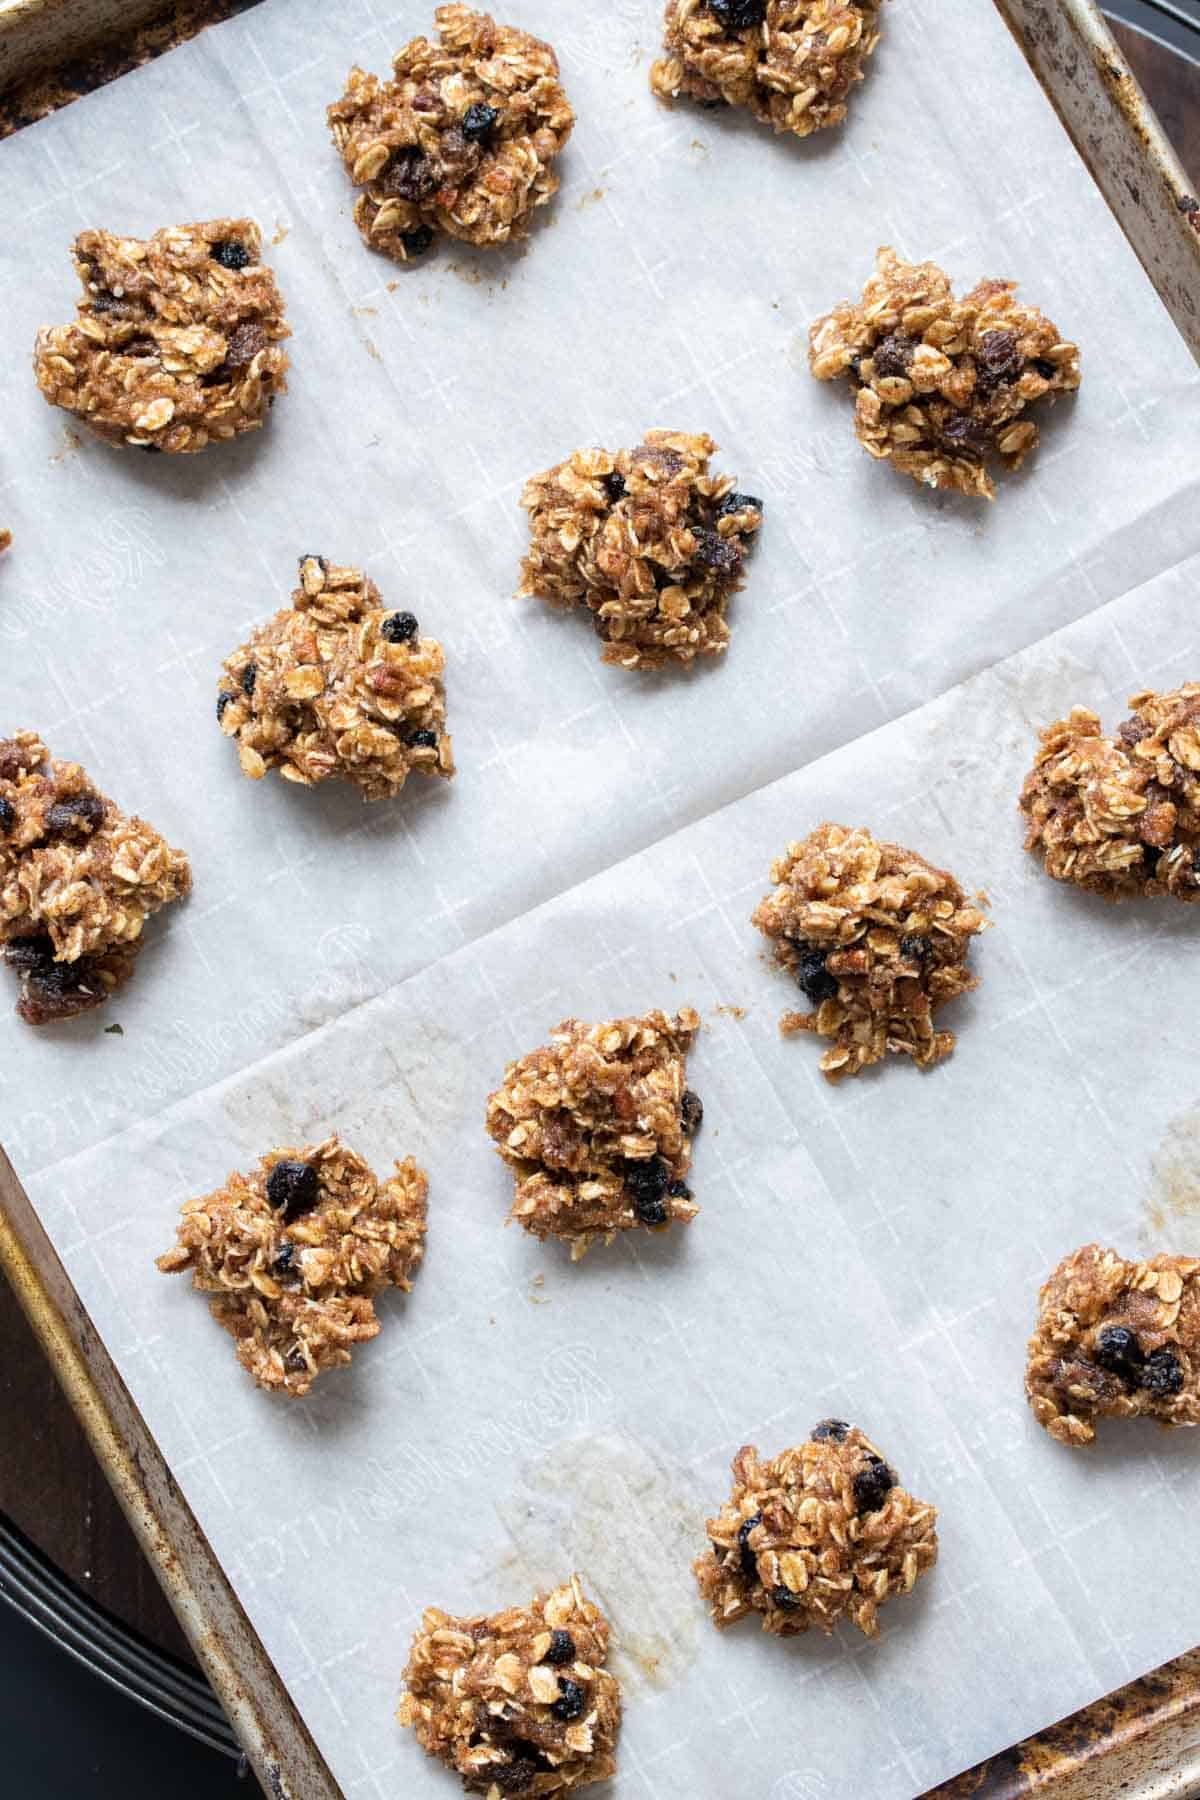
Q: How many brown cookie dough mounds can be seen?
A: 14